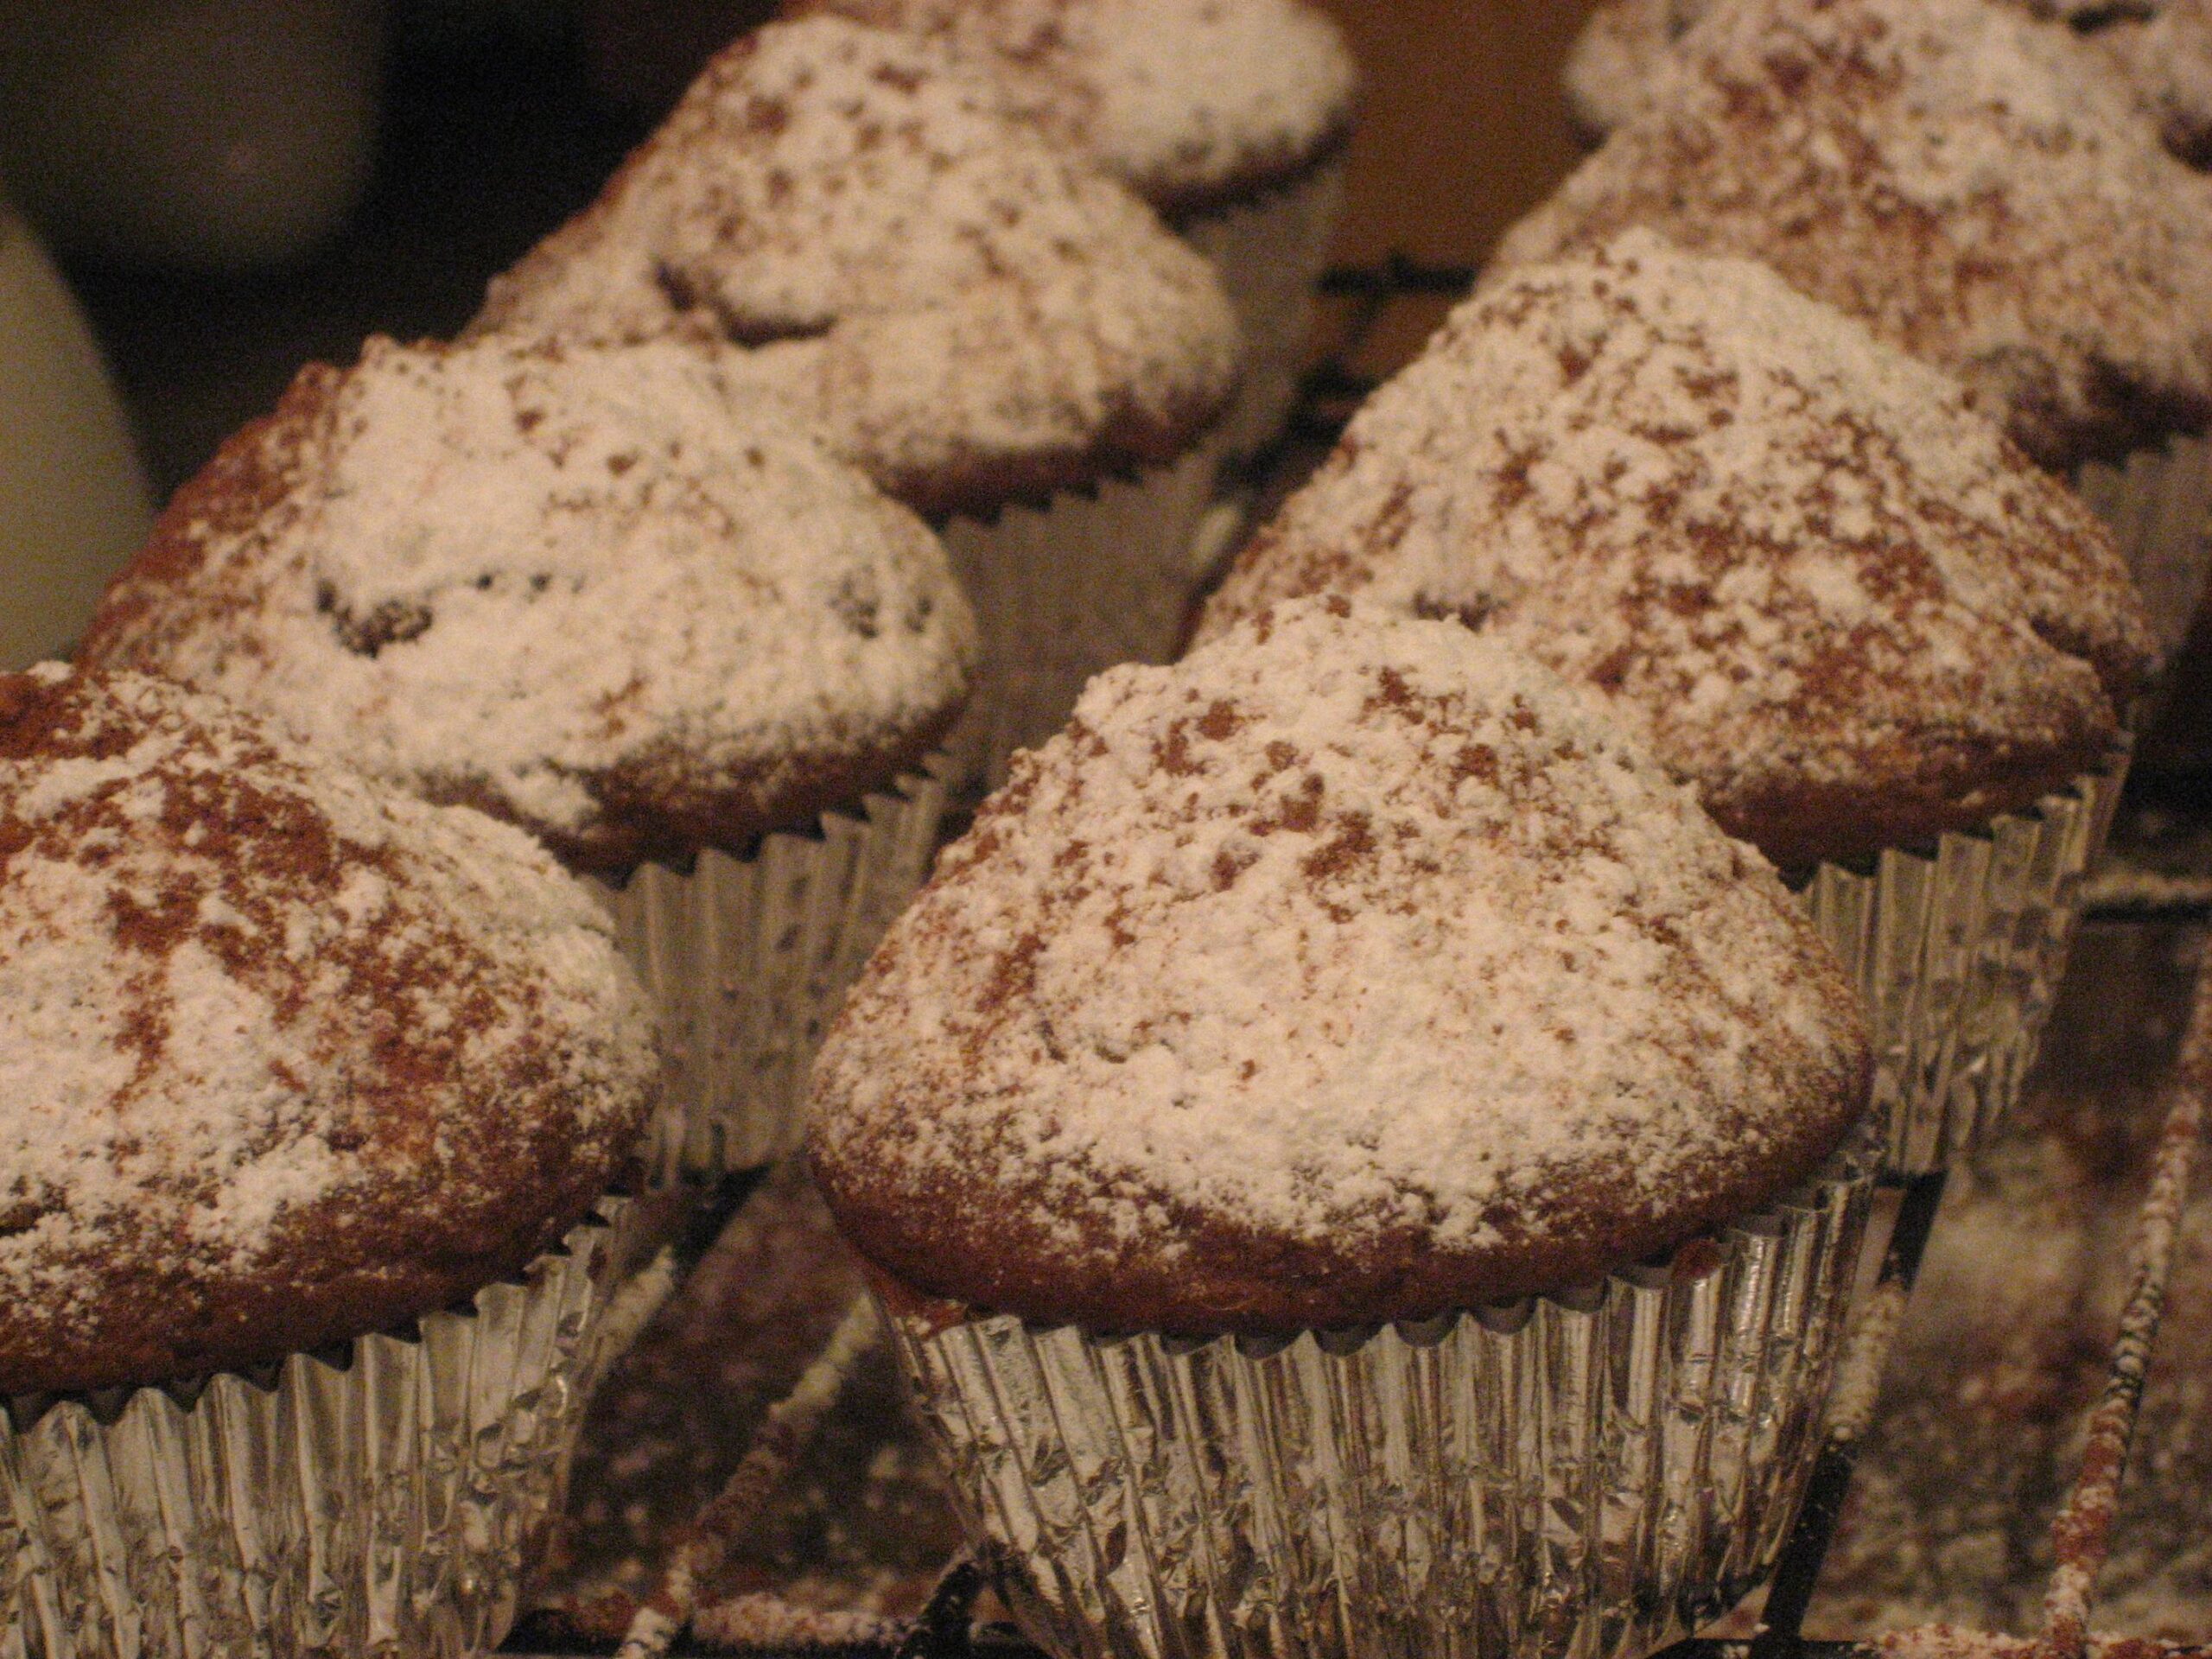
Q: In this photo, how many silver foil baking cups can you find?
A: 7